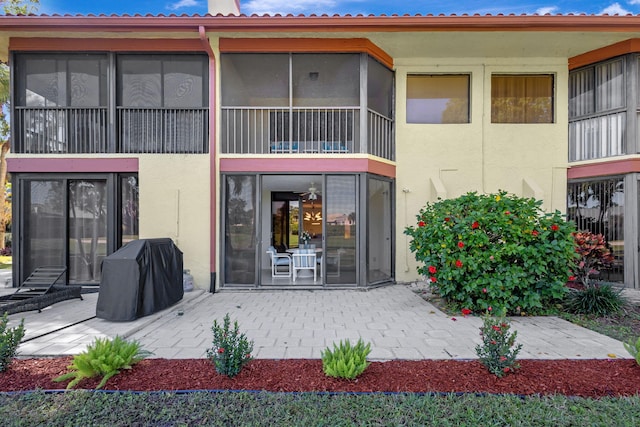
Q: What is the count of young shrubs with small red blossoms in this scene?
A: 2